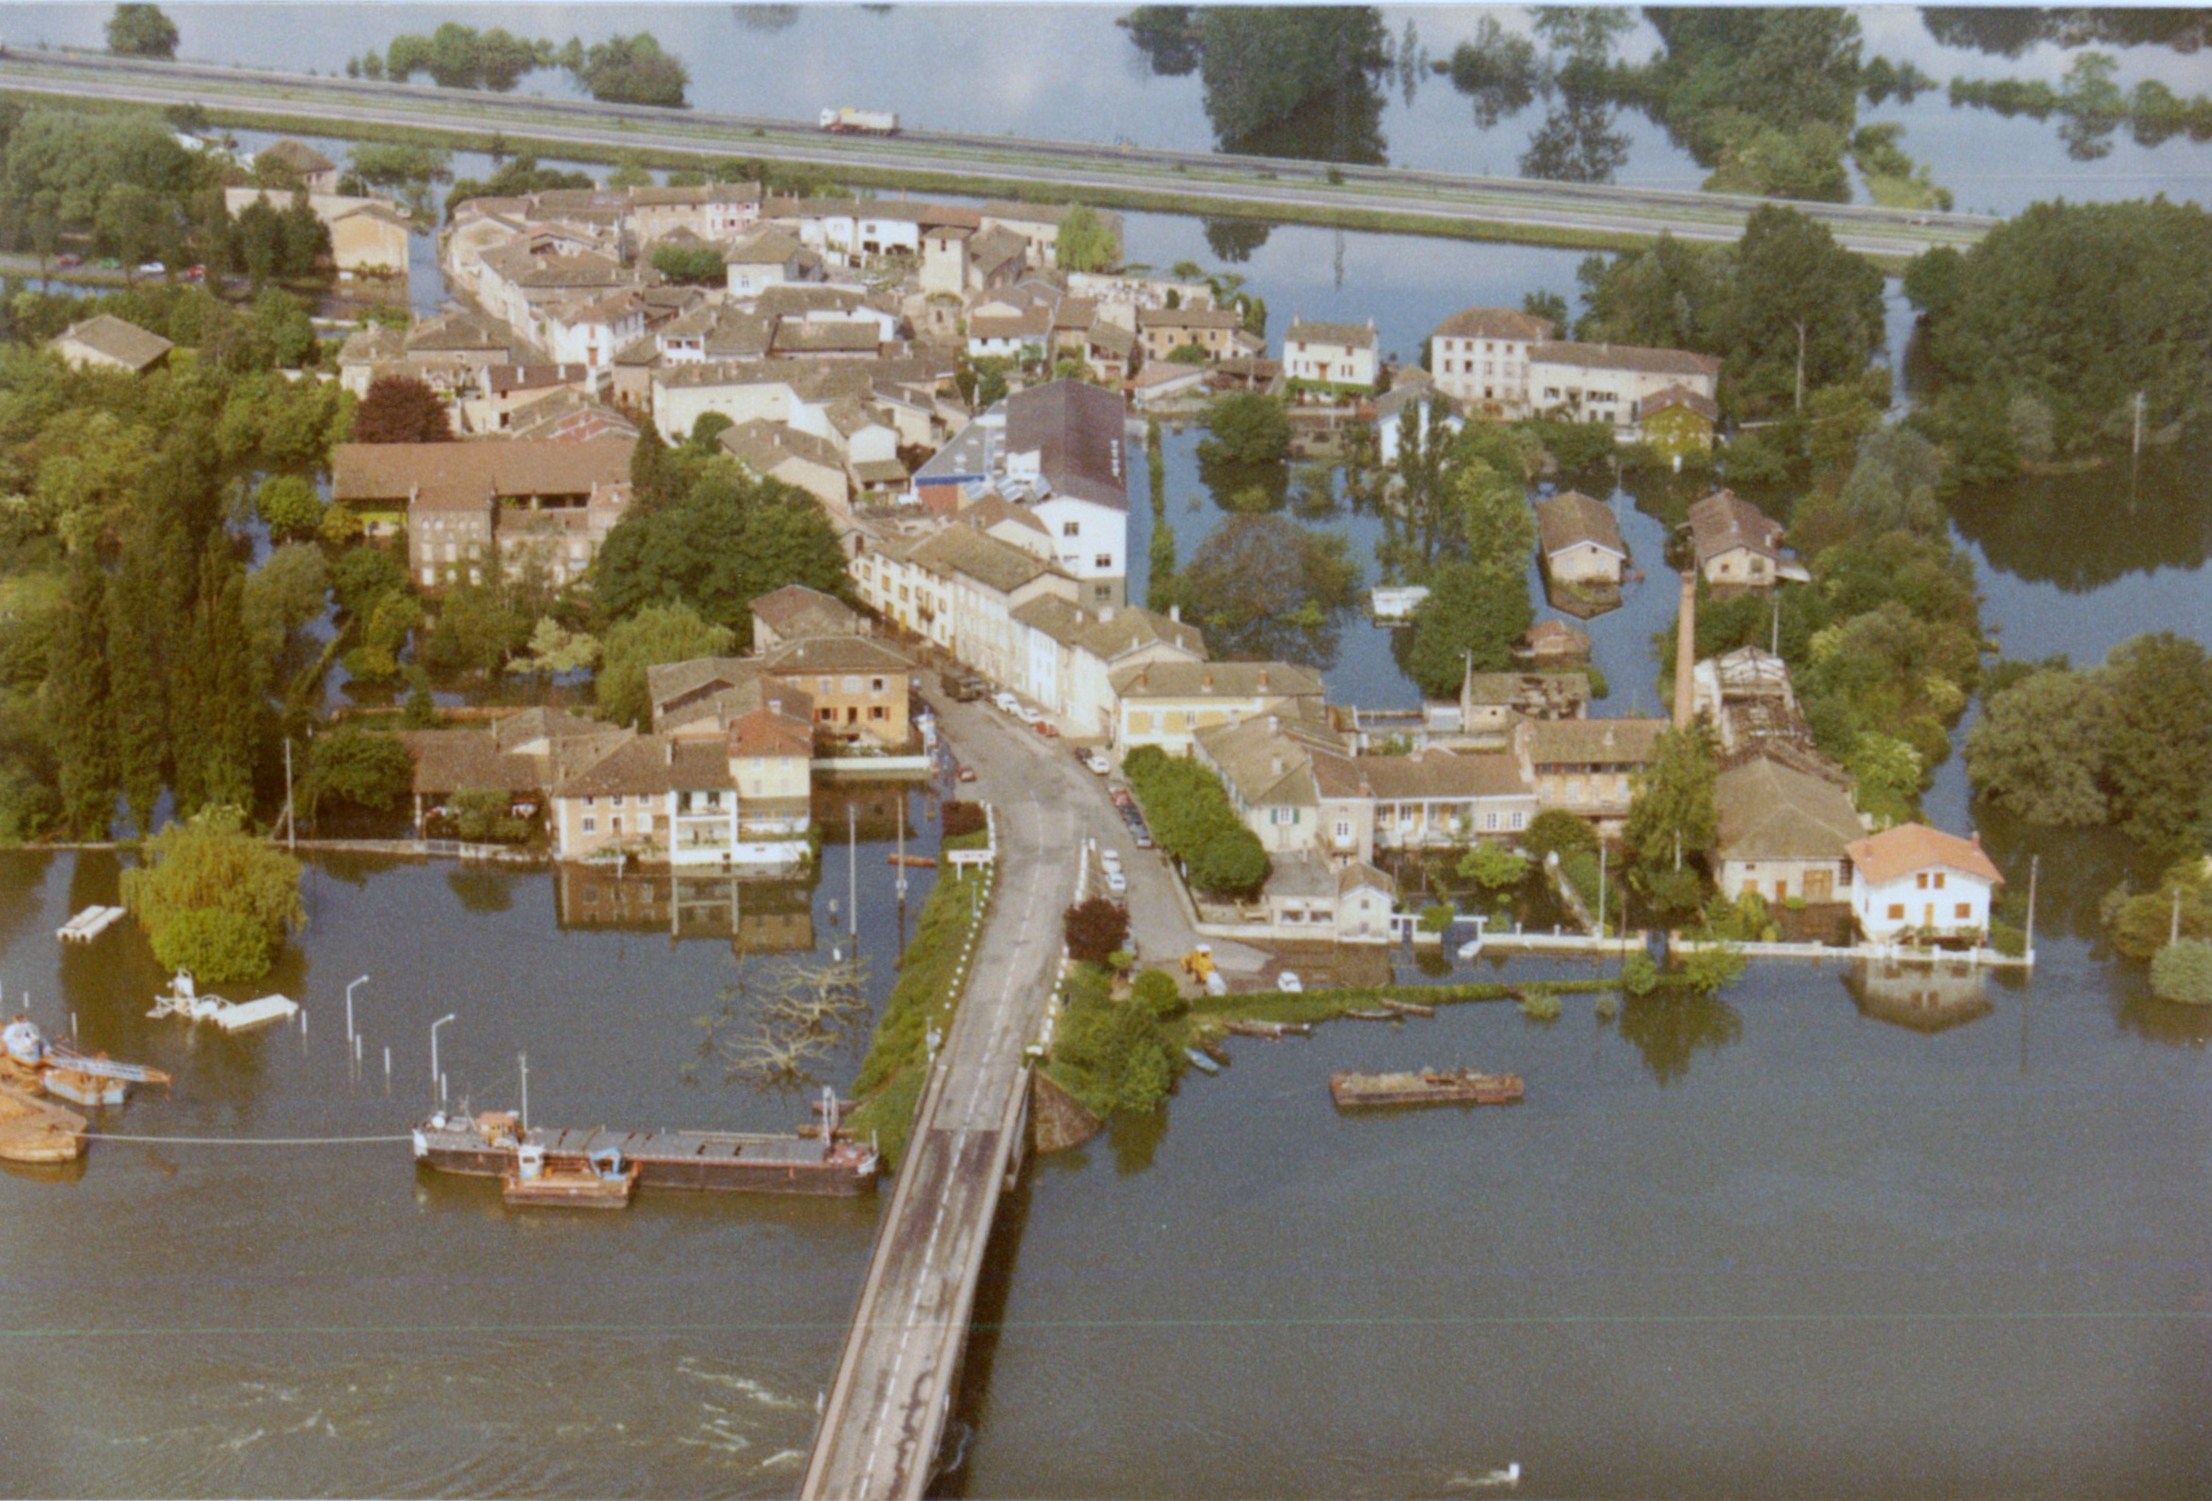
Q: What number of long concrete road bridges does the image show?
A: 1